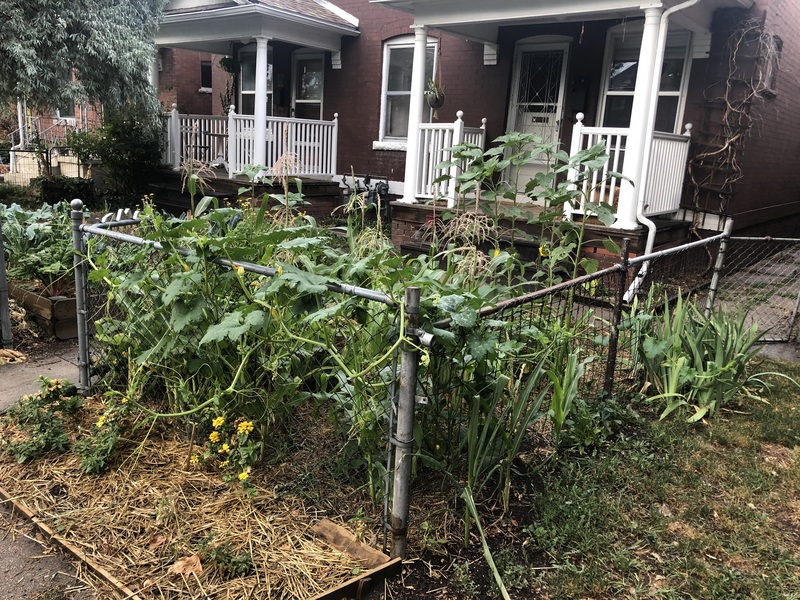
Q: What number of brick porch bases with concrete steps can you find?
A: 2